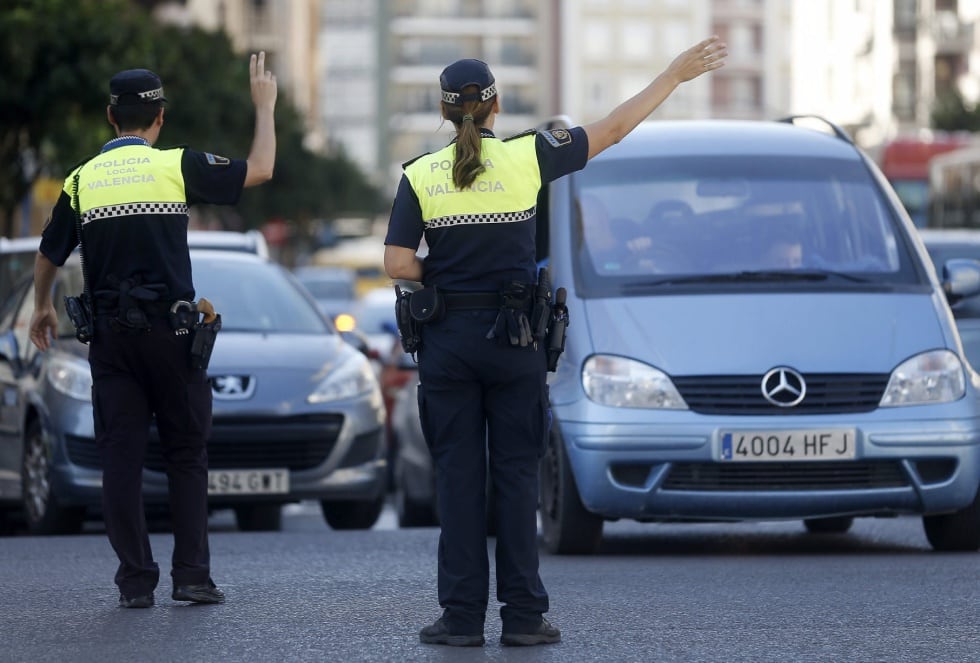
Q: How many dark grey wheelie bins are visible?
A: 0